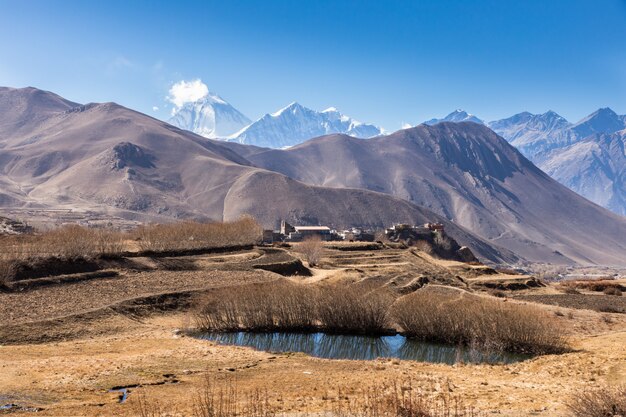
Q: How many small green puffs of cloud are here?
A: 0